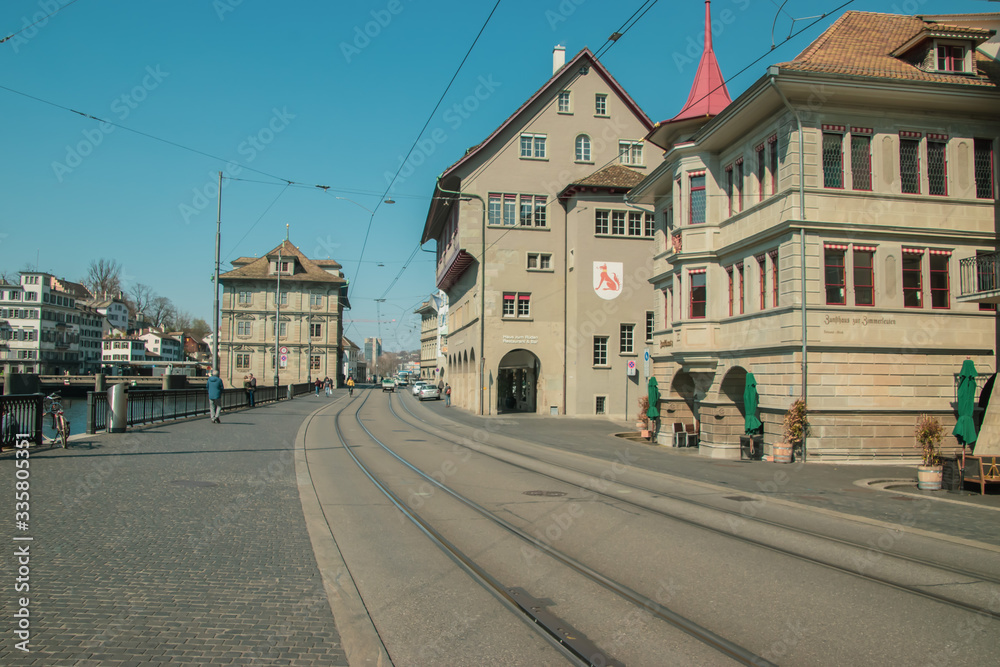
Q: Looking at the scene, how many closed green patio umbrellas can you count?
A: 3